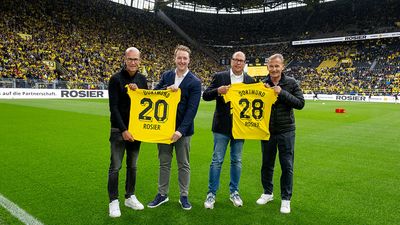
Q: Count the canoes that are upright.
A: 0